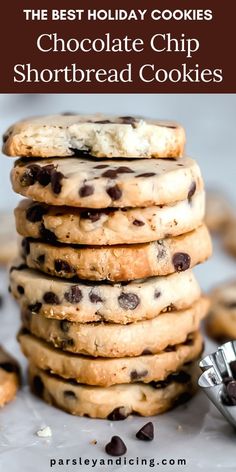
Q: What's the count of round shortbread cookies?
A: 8